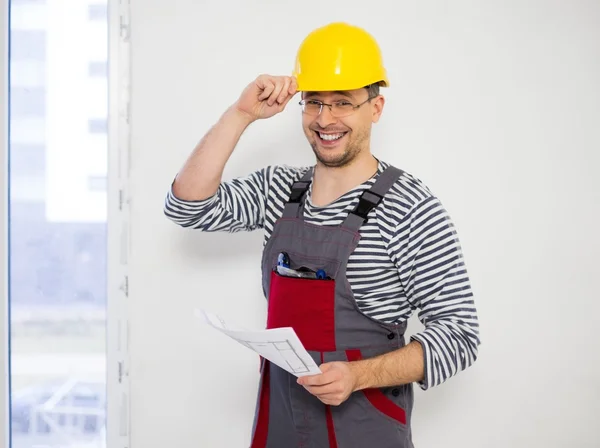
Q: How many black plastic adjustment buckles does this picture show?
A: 2